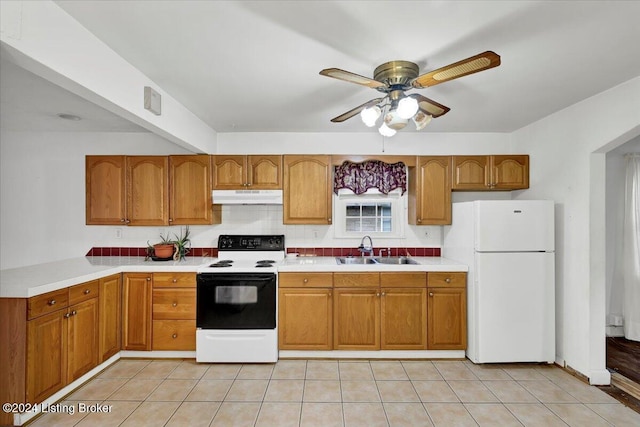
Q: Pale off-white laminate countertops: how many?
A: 2